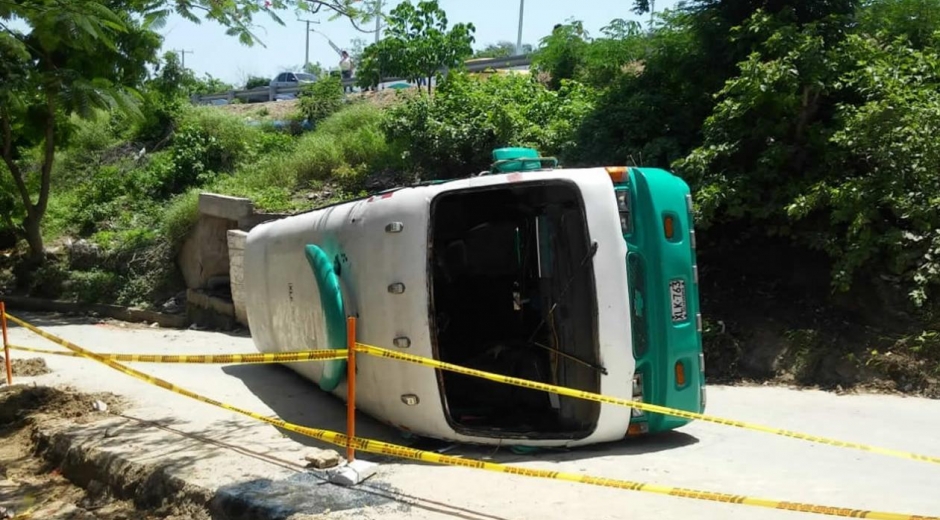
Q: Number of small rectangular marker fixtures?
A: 4